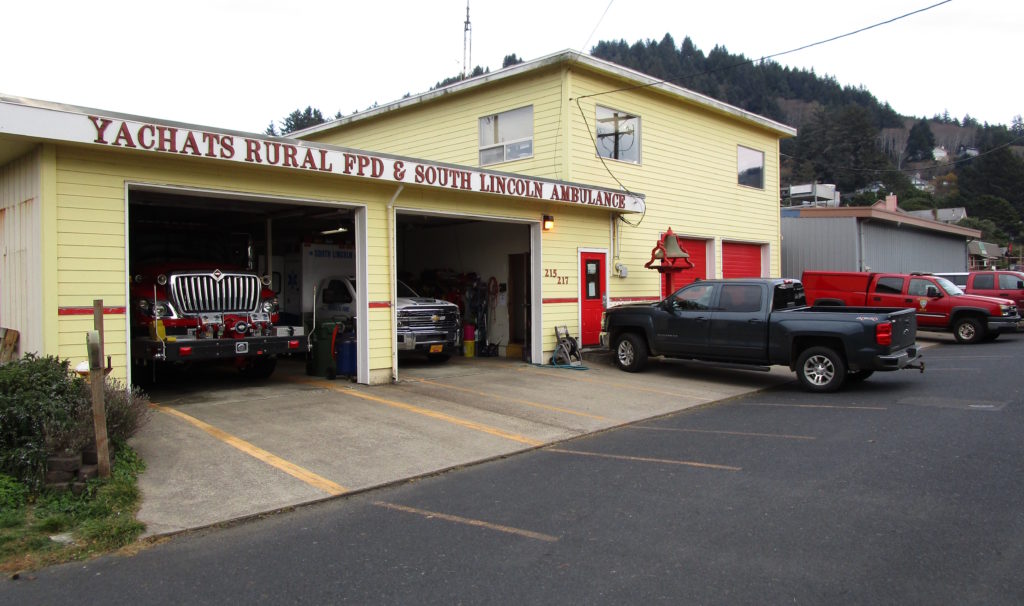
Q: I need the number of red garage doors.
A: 2